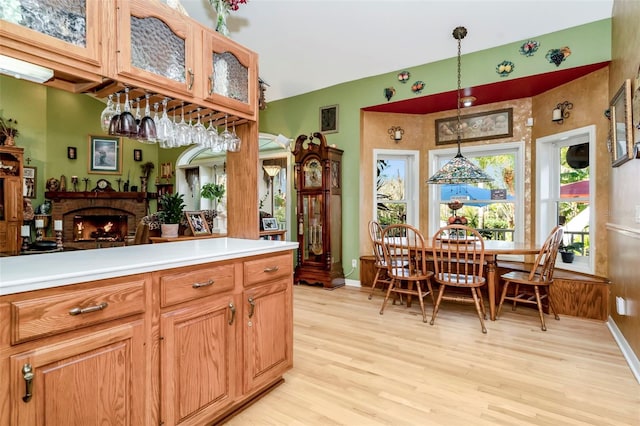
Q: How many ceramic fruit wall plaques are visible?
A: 6